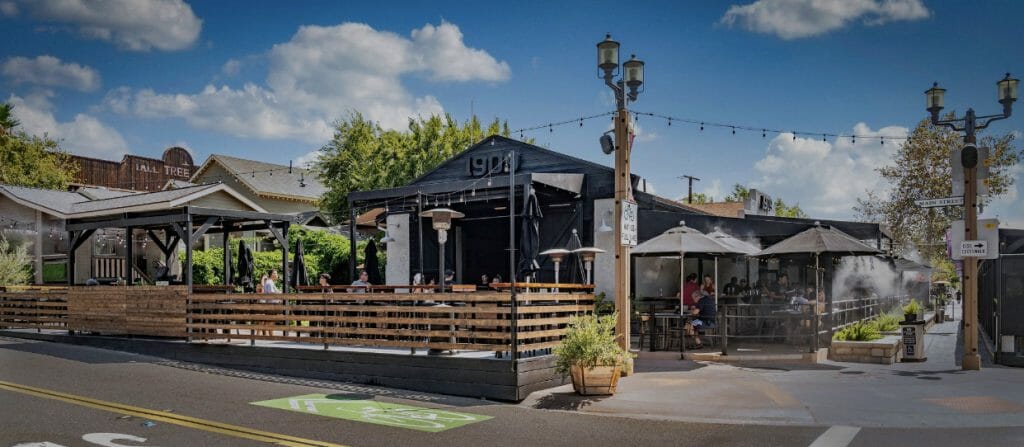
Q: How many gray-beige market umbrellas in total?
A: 3